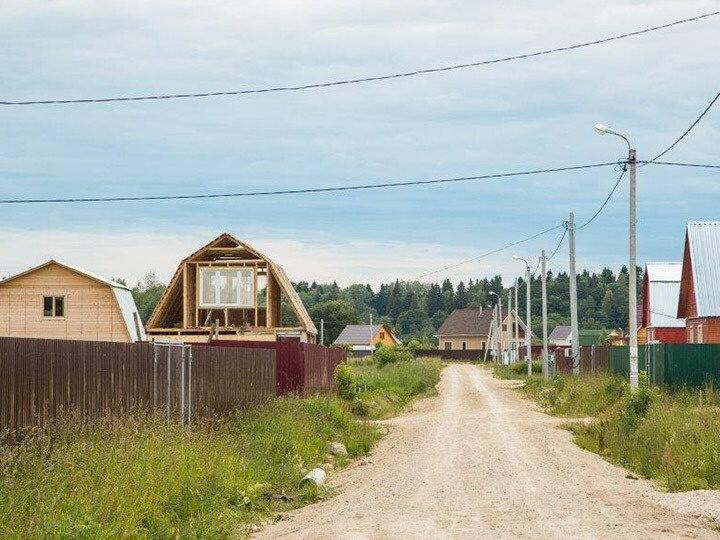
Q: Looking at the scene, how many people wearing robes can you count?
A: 0